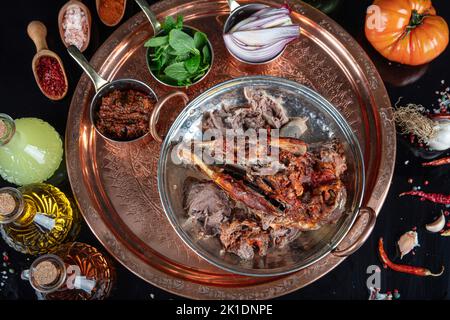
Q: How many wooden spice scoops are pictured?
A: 3